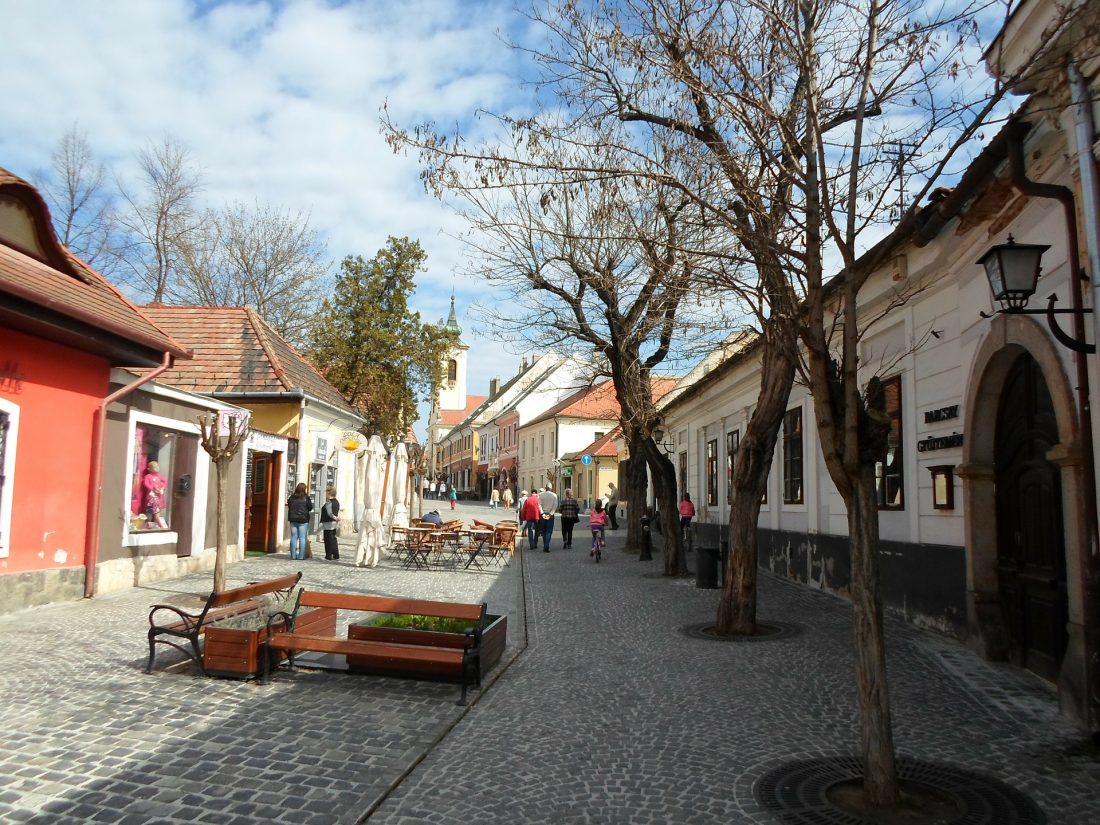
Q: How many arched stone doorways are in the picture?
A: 1